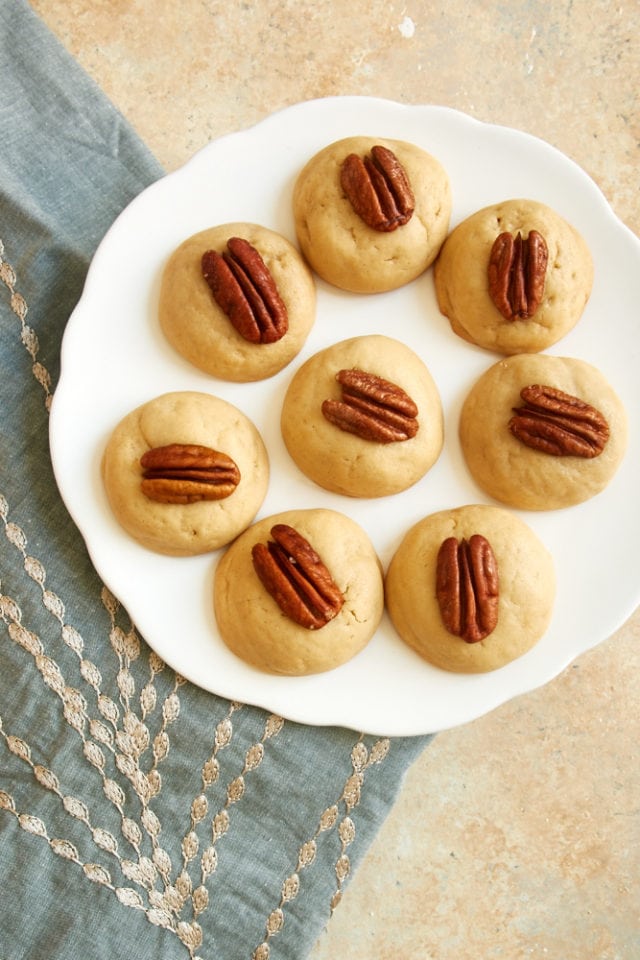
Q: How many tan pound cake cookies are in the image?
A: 8